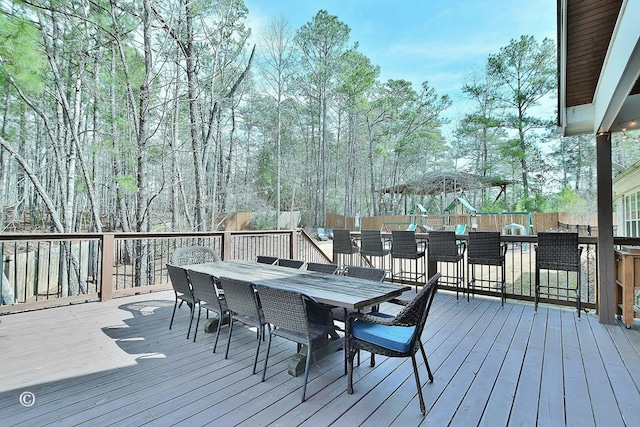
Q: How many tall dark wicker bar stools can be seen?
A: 6